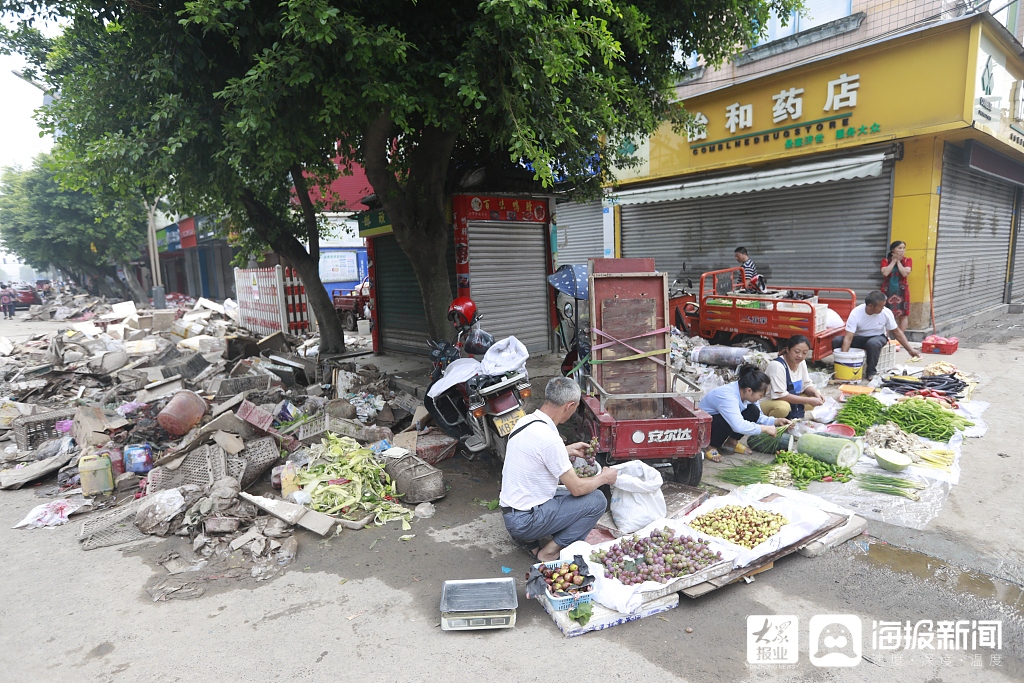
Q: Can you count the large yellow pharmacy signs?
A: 1